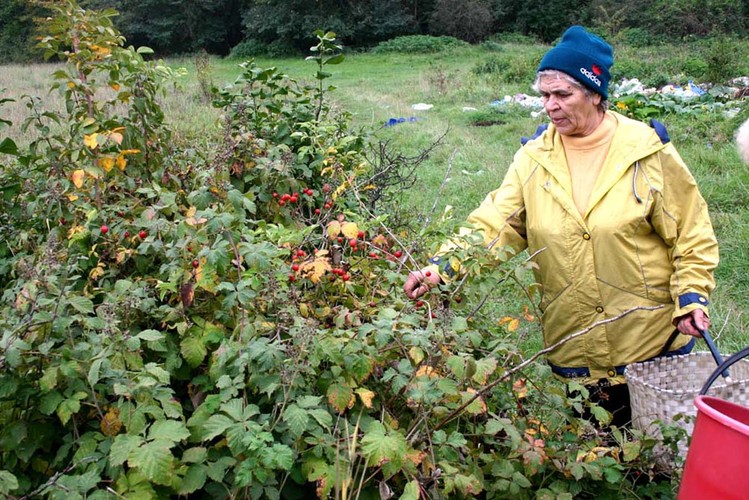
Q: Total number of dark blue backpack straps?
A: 2